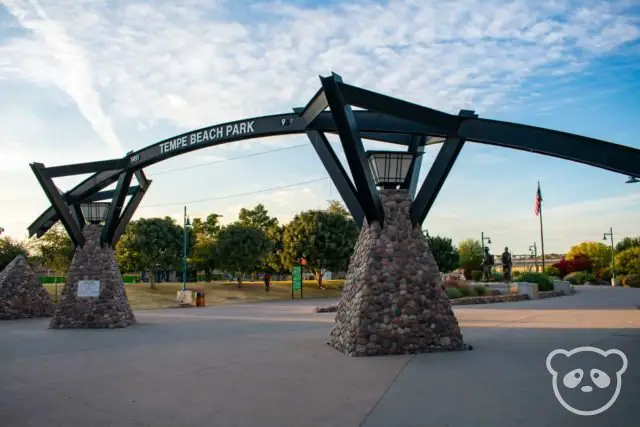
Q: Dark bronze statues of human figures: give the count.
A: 2